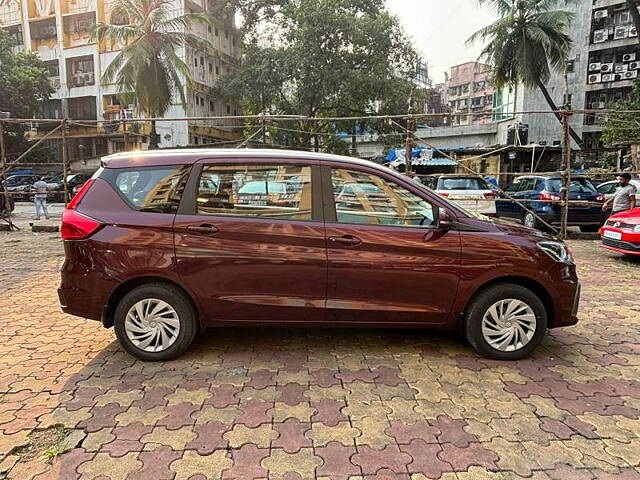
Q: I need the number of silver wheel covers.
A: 2